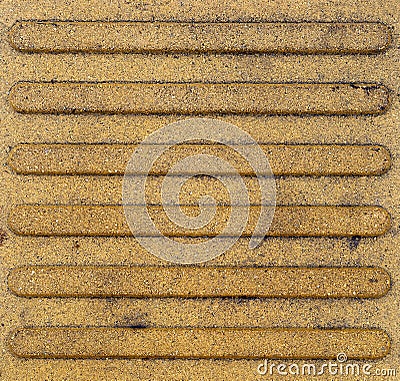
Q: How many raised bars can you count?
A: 6